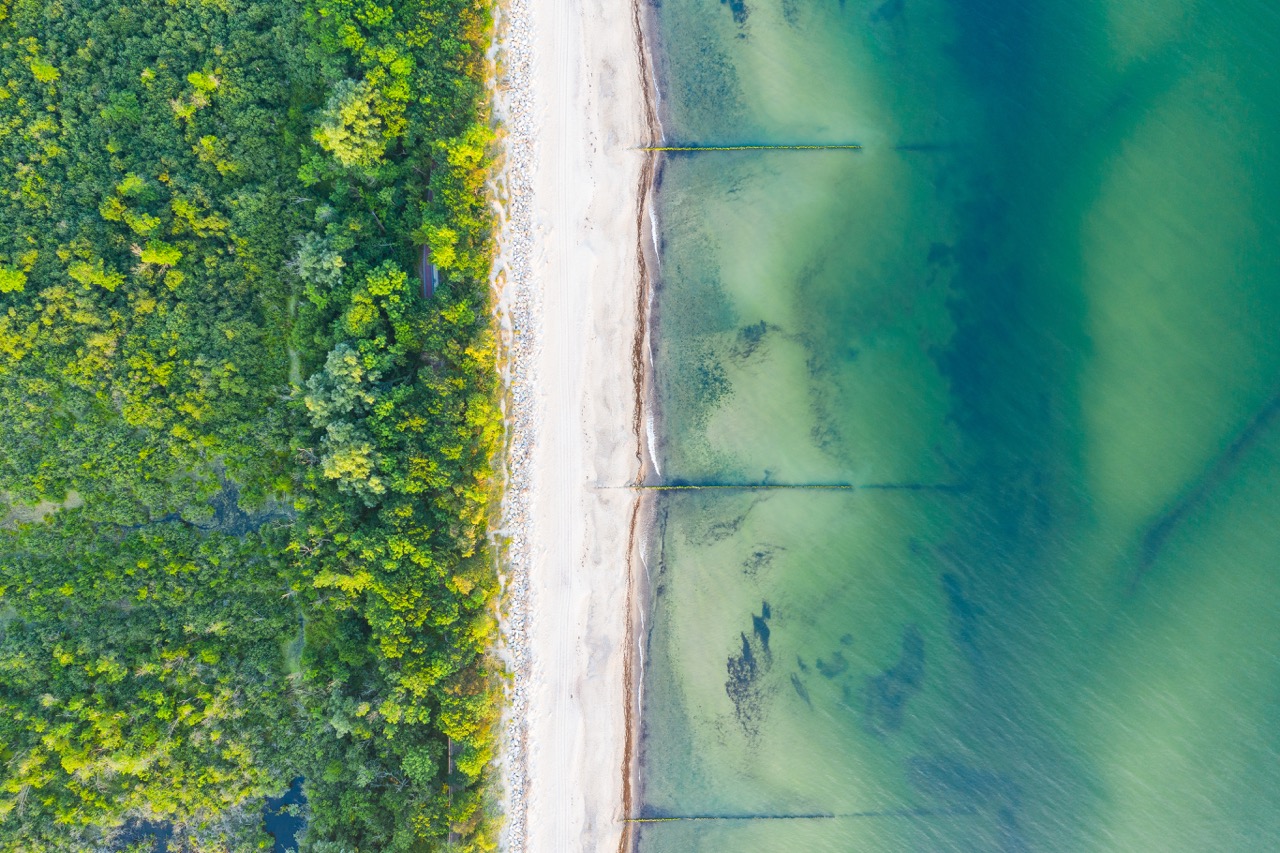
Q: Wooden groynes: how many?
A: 3